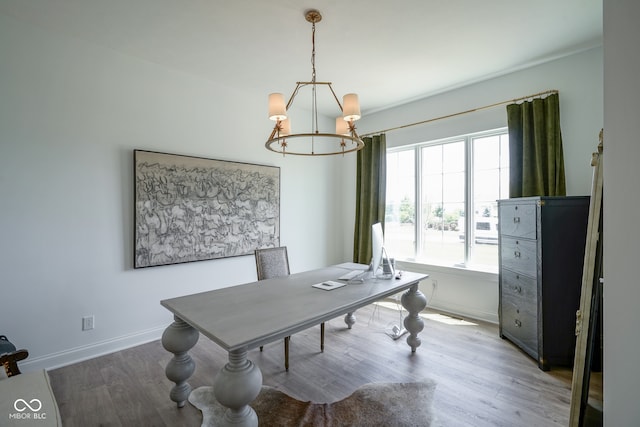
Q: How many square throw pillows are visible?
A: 0